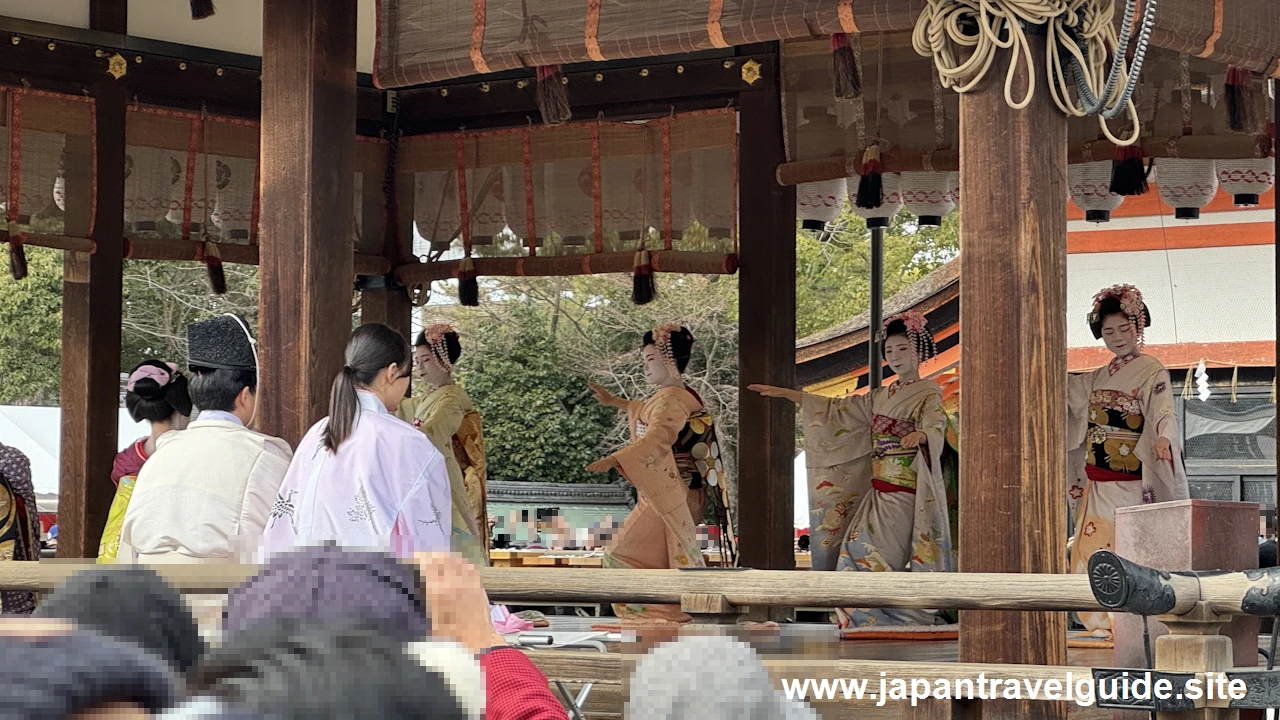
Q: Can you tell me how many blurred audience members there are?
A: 5